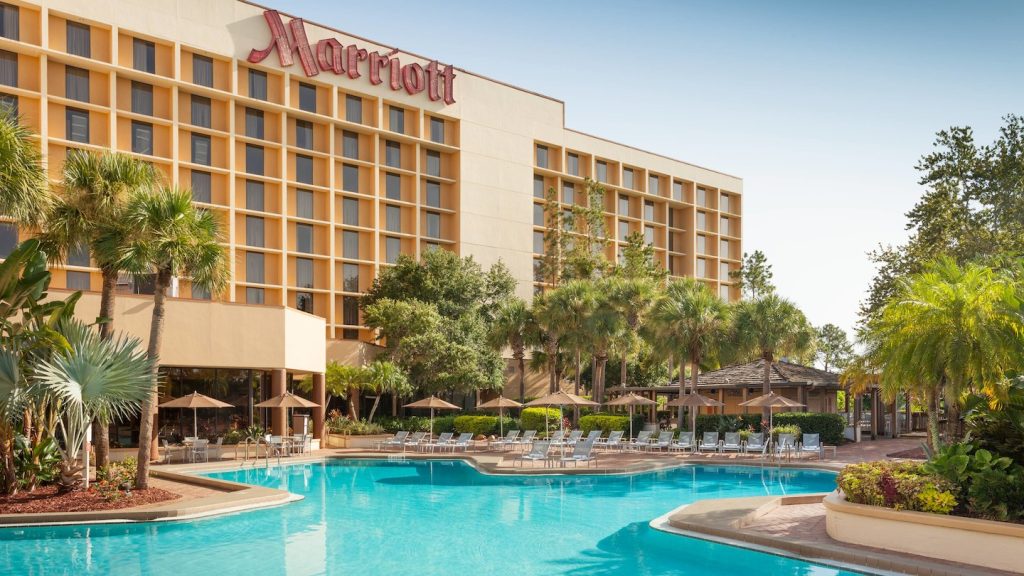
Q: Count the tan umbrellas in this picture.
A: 8